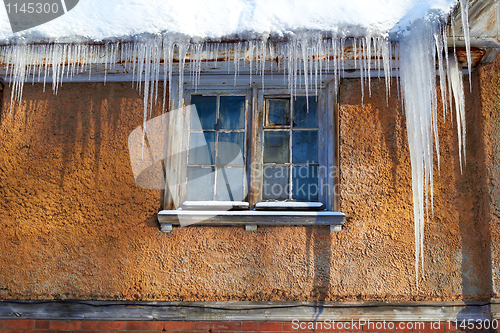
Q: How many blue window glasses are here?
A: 12